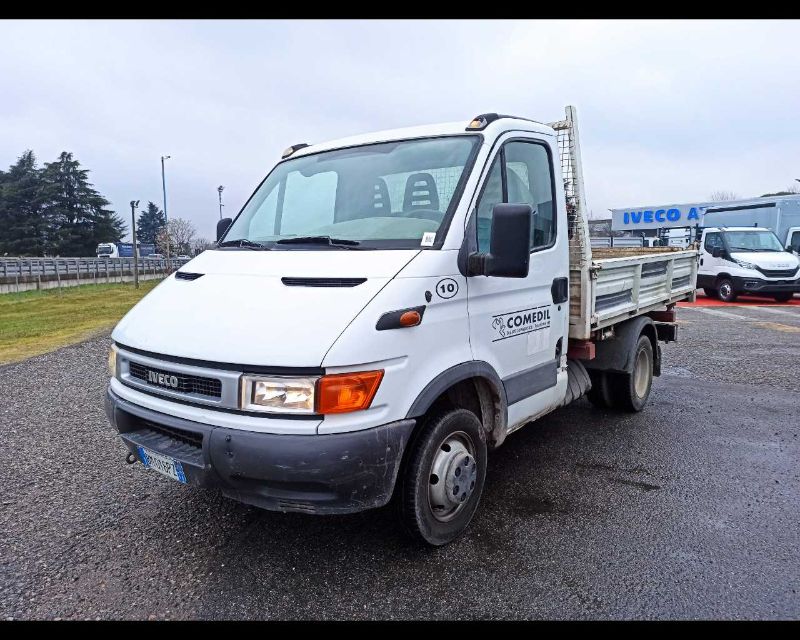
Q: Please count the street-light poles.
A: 3